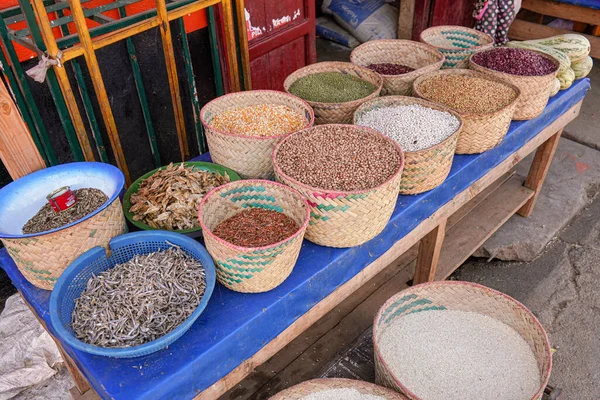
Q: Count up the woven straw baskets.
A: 12